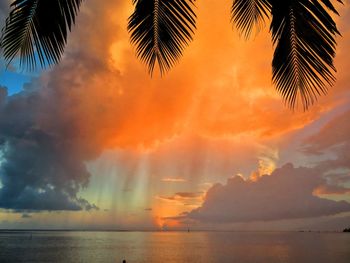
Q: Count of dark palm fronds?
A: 4